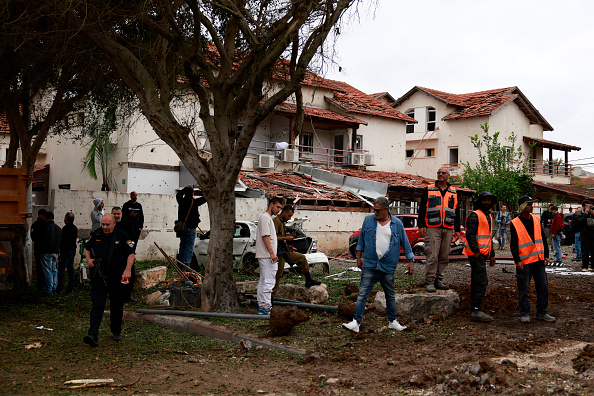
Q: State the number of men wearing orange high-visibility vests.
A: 3